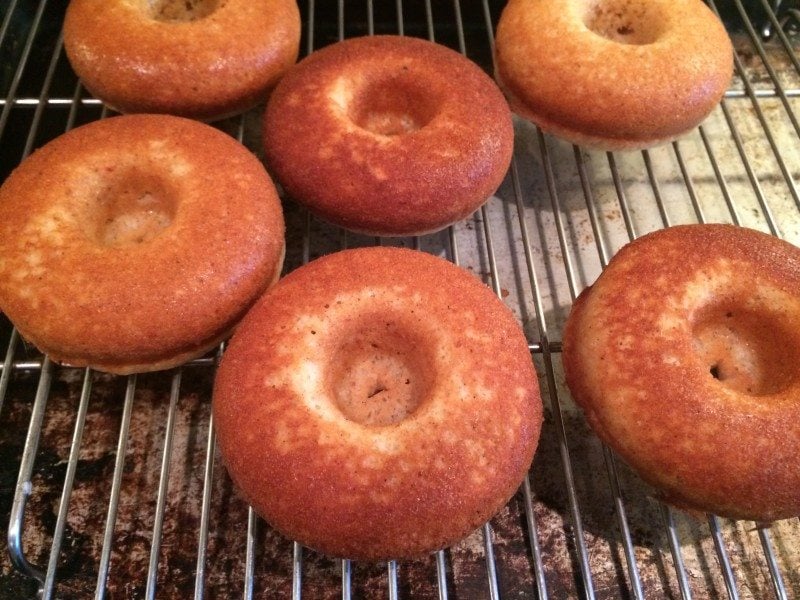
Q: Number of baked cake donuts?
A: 6